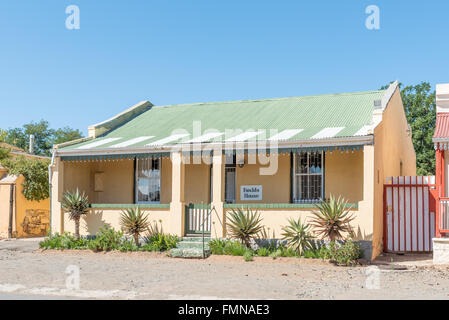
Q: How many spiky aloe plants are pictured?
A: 5